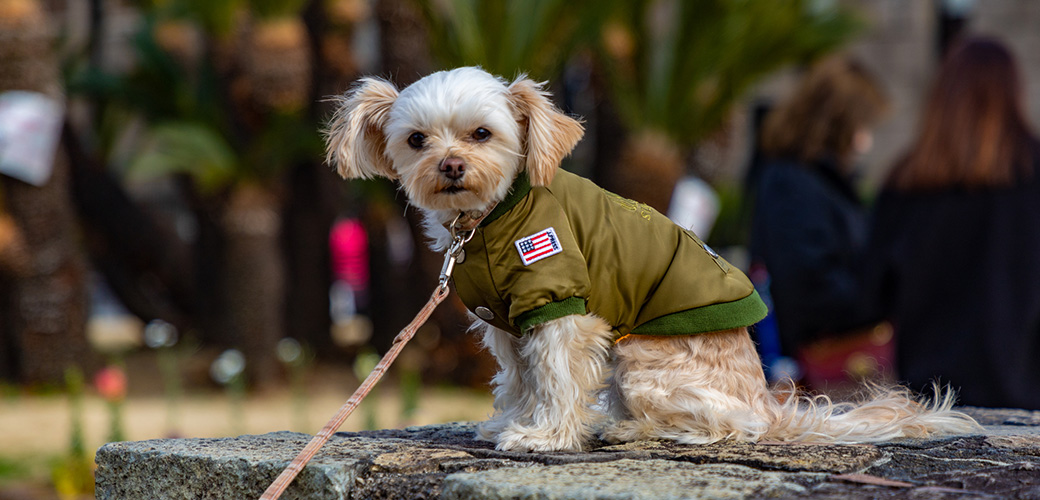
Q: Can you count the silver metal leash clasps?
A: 1